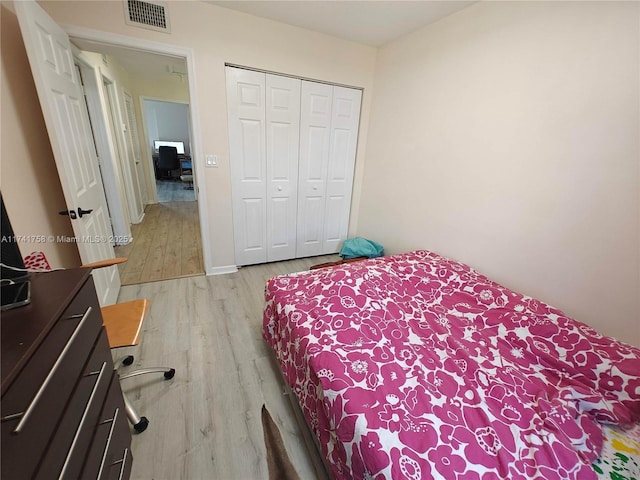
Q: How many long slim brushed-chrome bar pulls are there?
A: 4